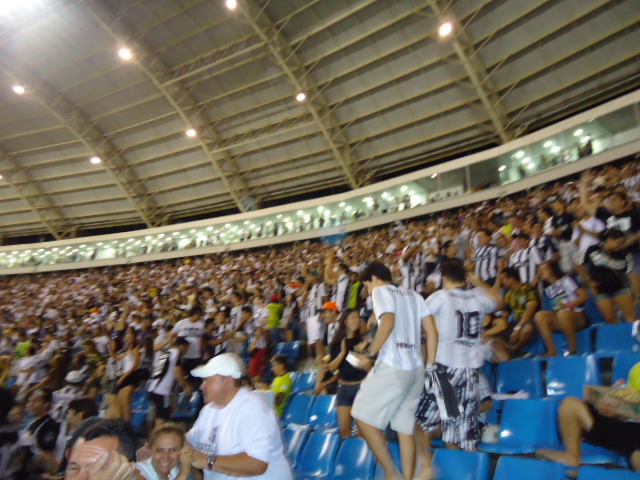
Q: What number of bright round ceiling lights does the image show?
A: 7